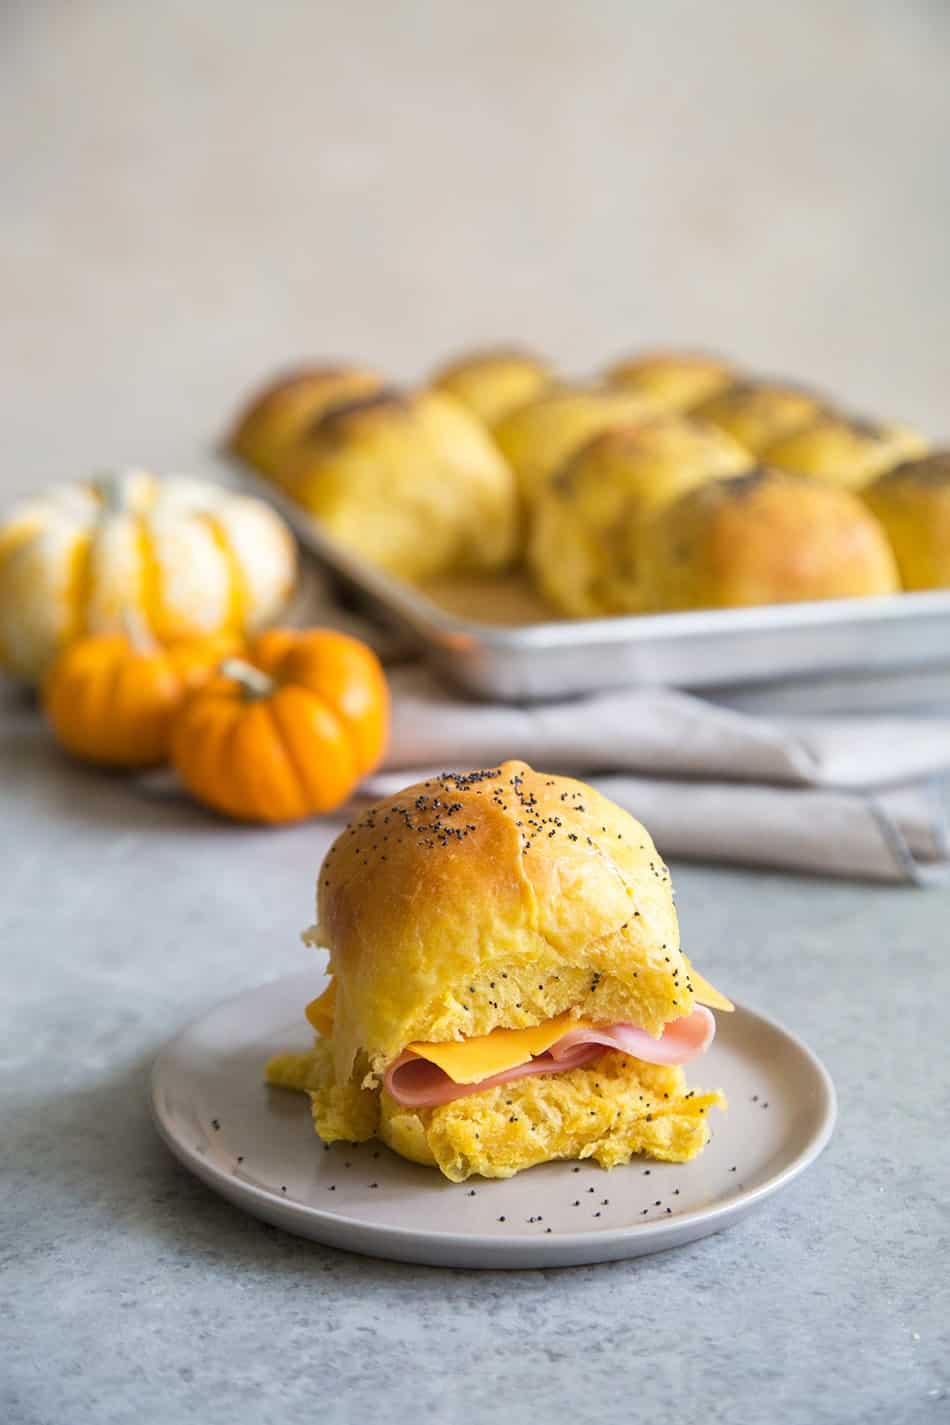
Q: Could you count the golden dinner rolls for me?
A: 11